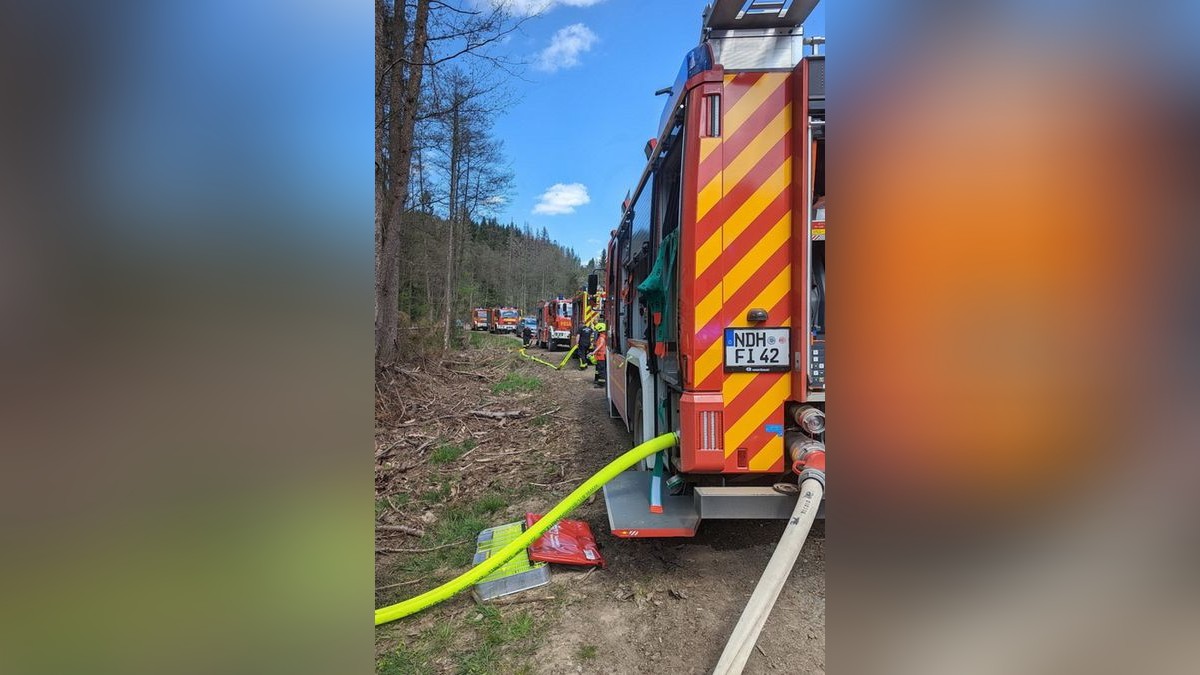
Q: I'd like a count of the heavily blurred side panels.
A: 2